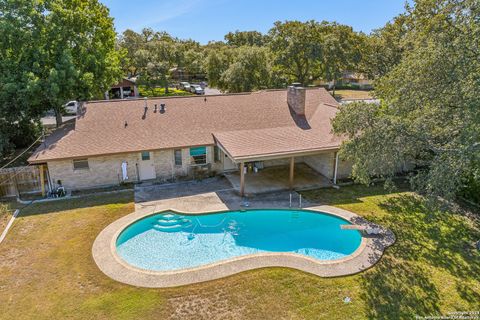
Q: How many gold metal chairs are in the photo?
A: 0